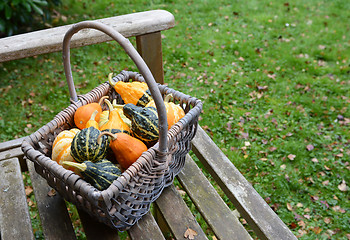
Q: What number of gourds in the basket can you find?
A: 10